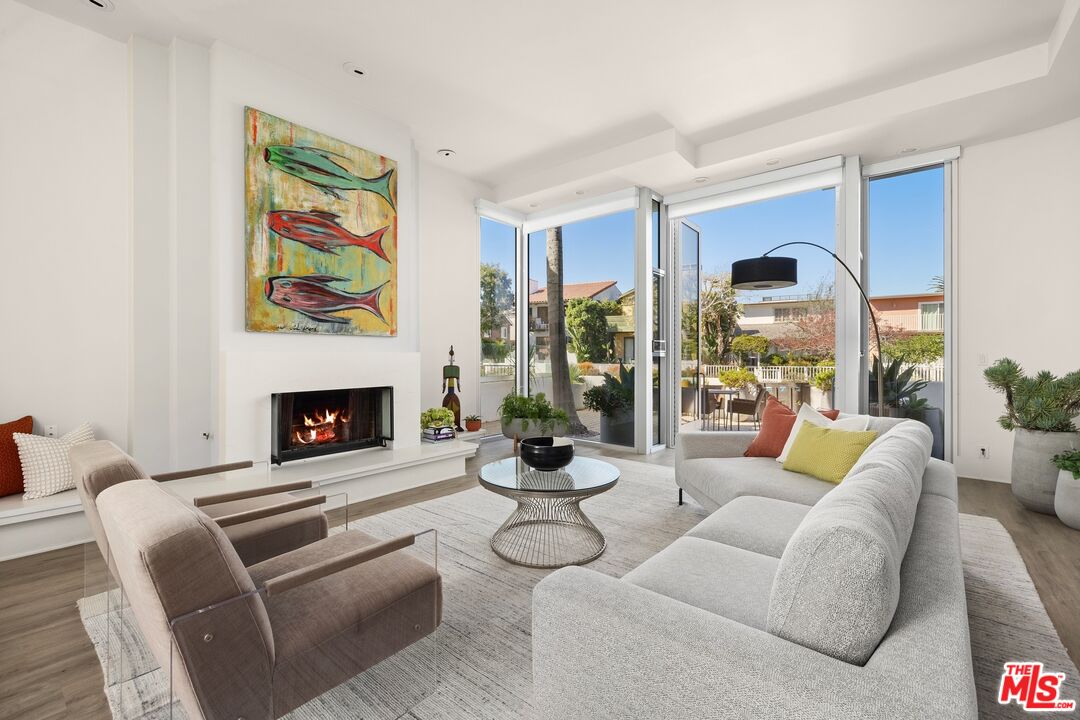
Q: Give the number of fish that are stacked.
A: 3